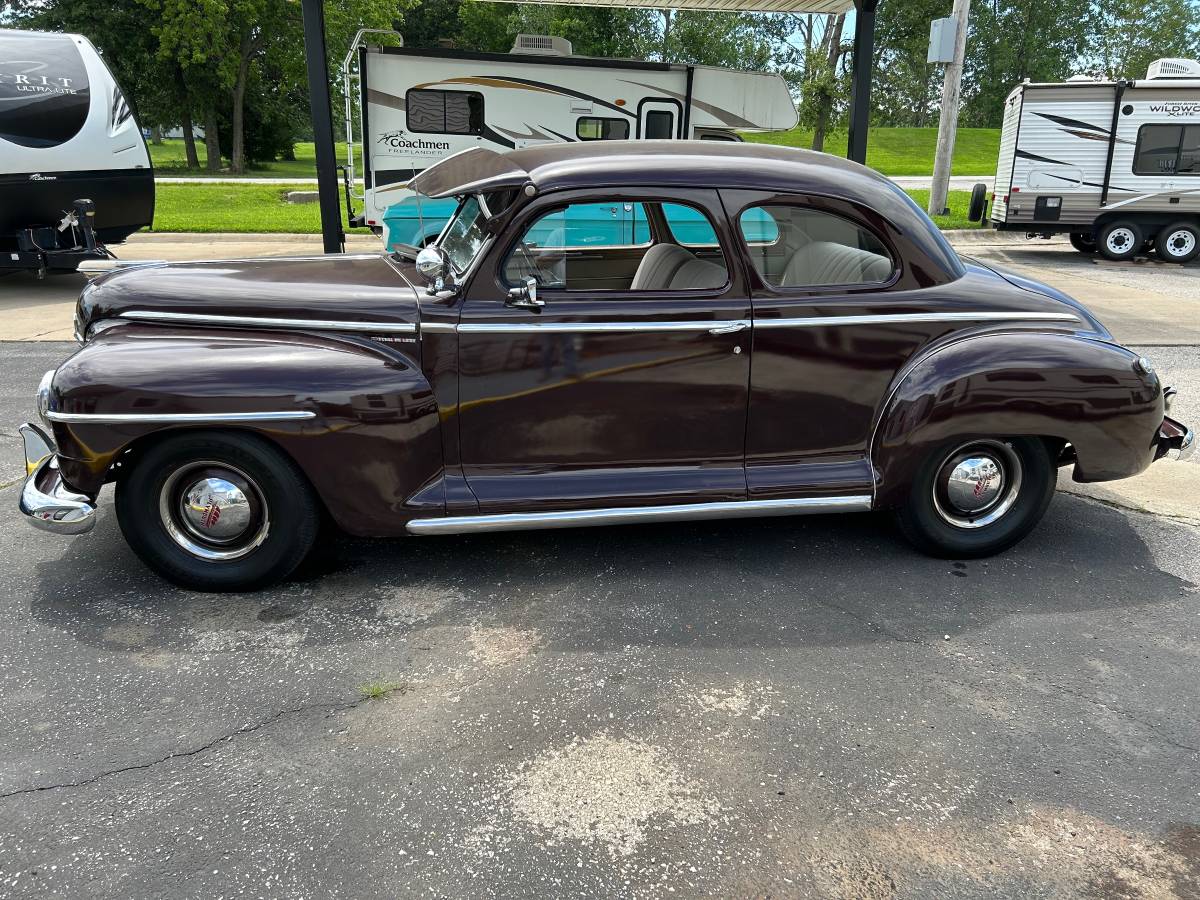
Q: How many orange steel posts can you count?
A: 0